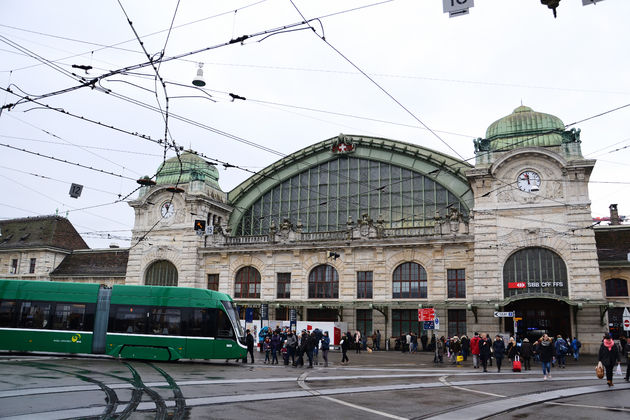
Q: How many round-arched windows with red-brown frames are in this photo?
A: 3